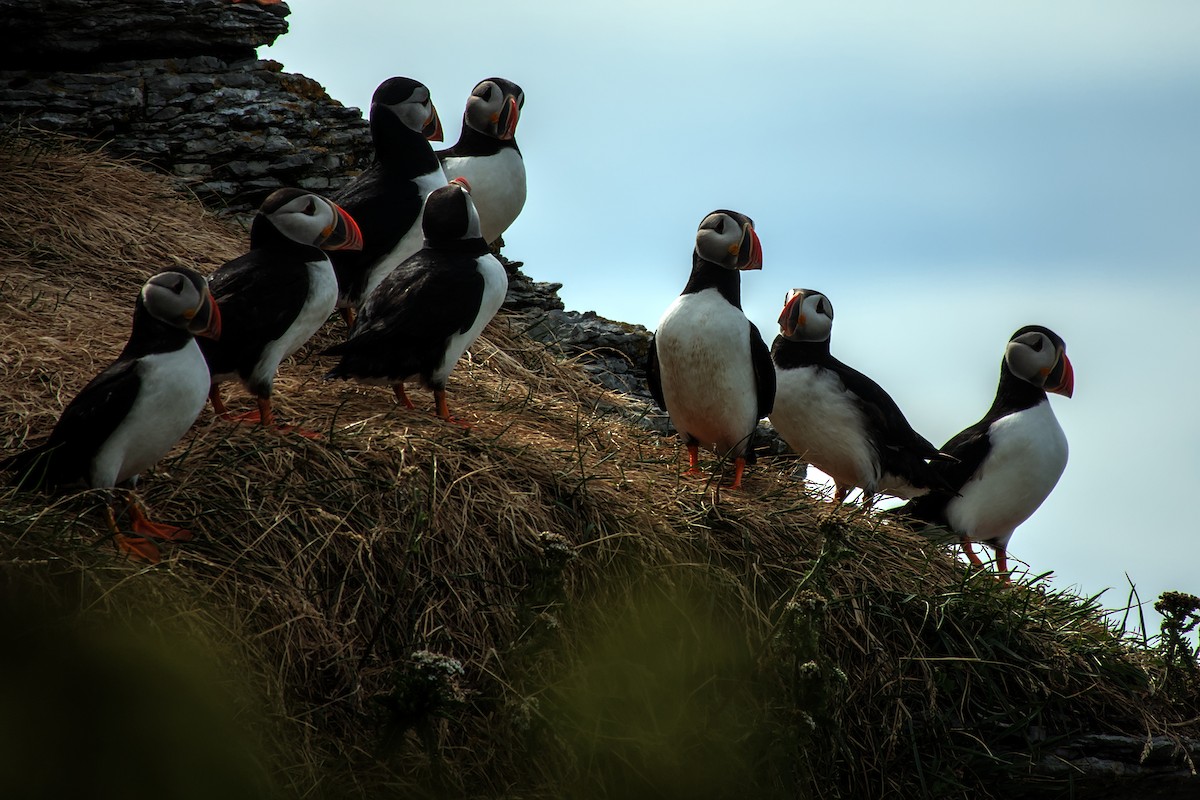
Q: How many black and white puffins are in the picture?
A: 8